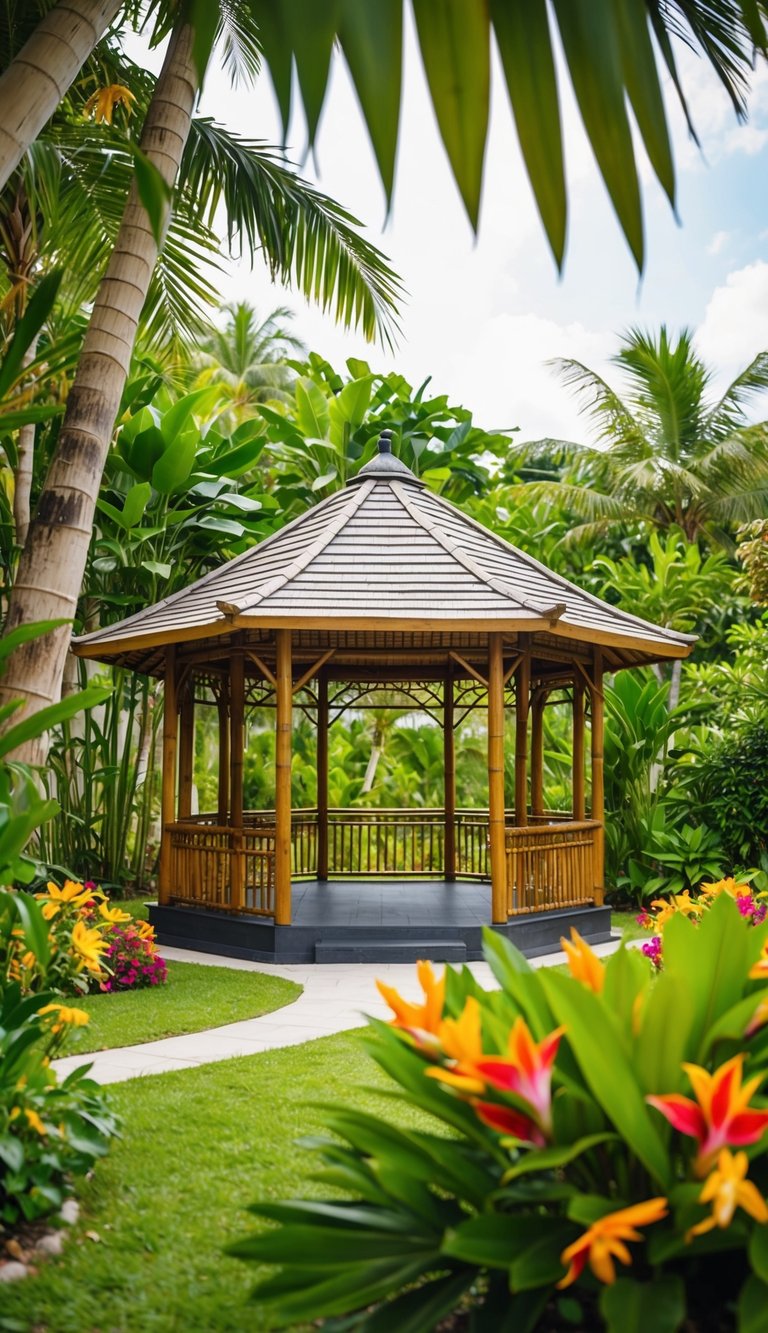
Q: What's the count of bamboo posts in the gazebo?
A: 12